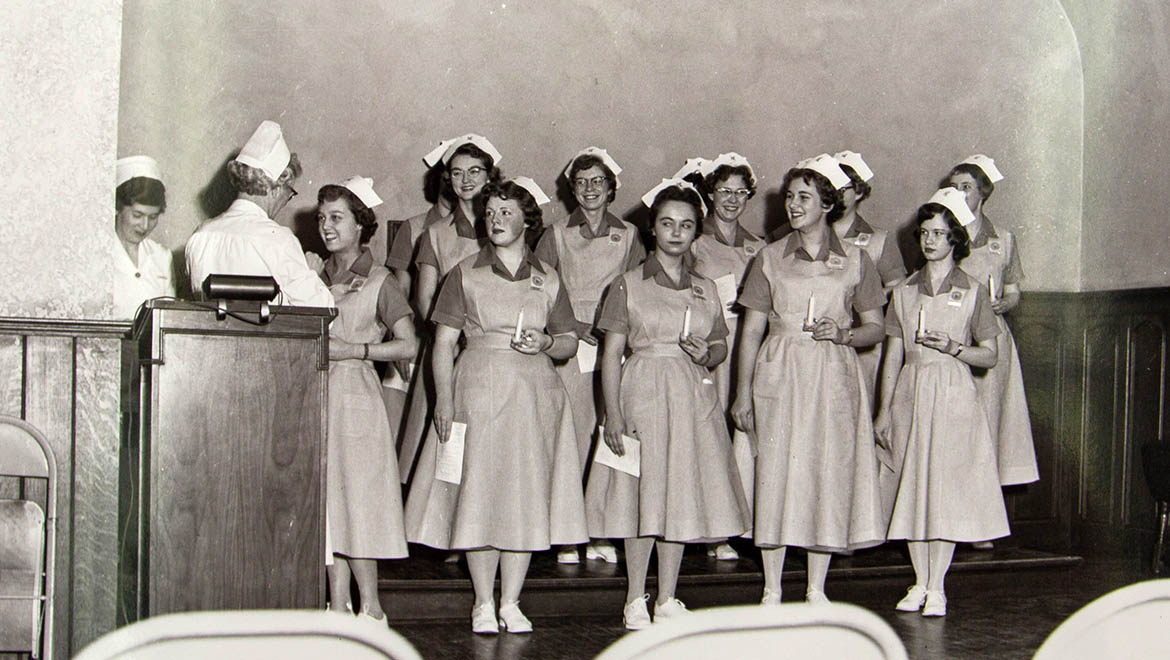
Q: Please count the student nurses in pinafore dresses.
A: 12